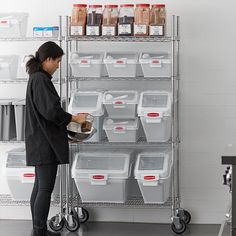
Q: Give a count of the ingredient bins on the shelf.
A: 9